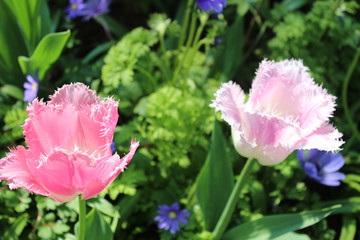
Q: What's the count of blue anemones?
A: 6